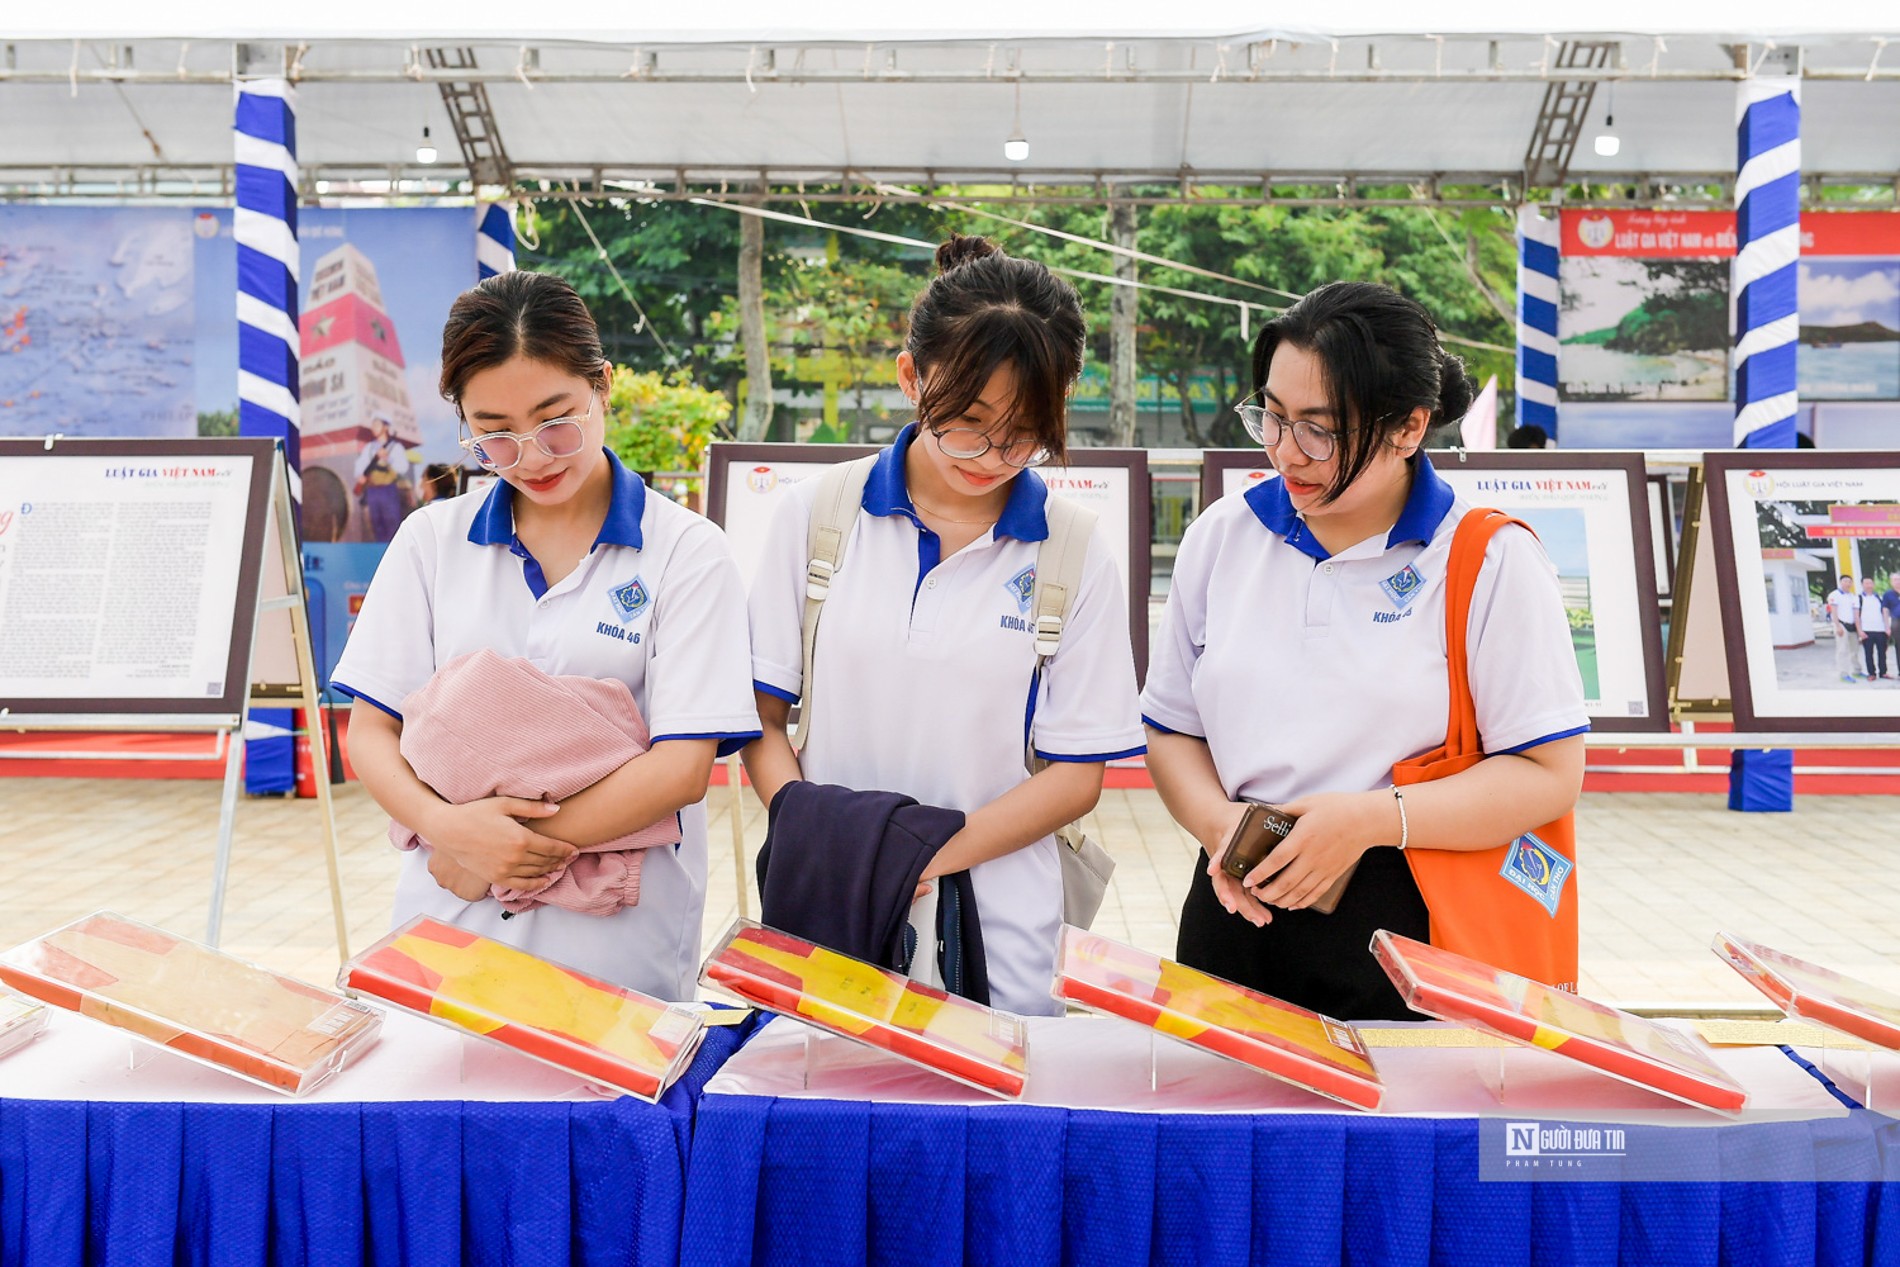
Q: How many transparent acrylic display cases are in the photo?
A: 7